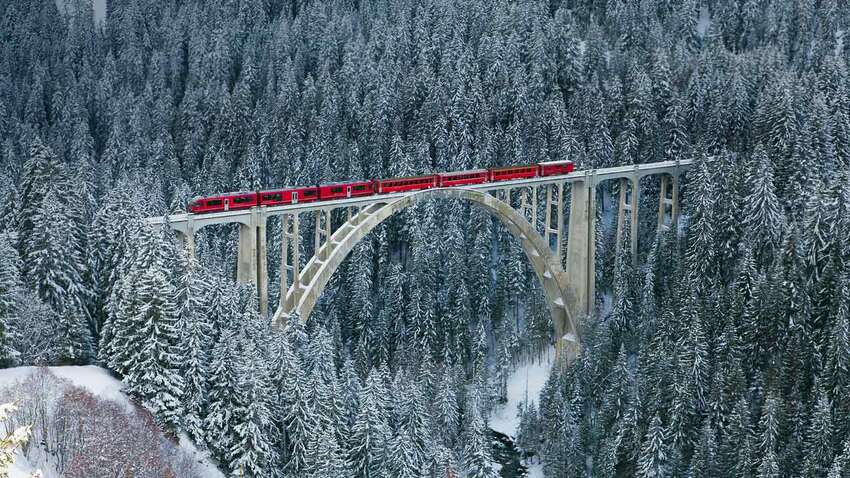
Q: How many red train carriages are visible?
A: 7